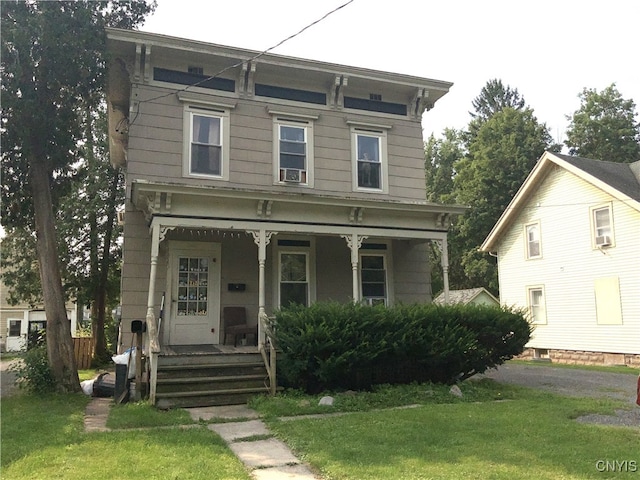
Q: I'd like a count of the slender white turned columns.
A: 4